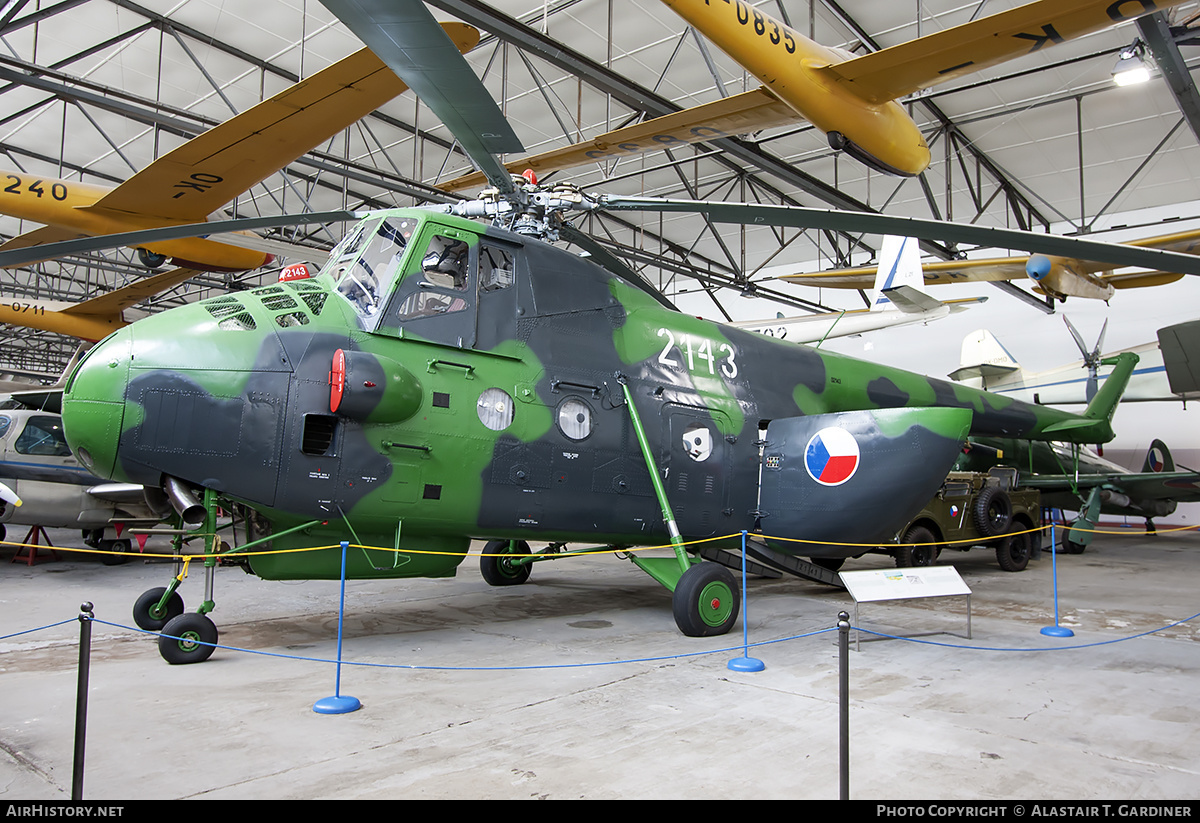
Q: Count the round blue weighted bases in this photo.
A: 3